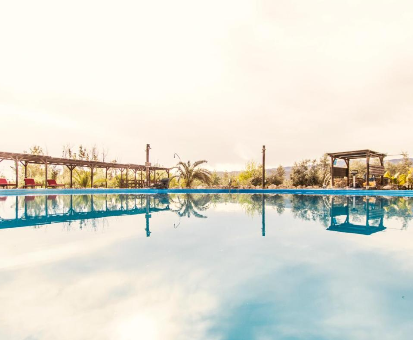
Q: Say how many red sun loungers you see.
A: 3